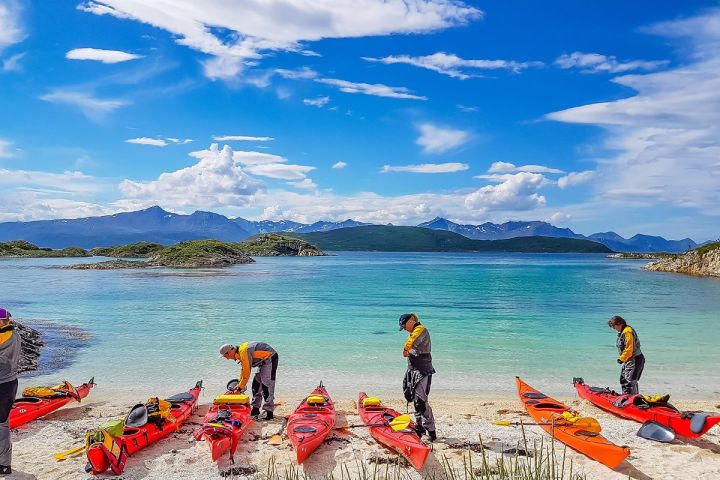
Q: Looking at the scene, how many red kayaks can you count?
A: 6